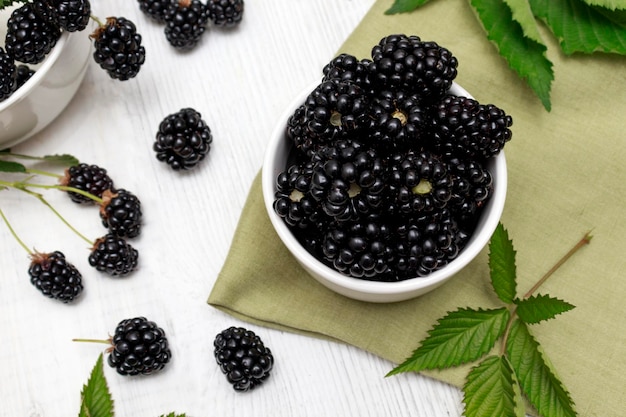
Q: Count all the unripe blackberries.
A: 0